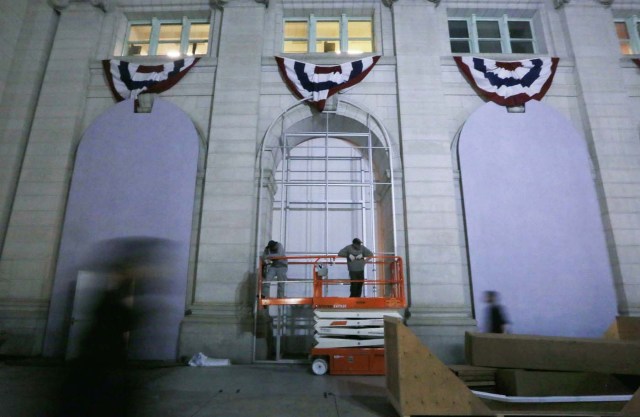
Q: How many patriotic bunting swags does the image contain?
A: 3